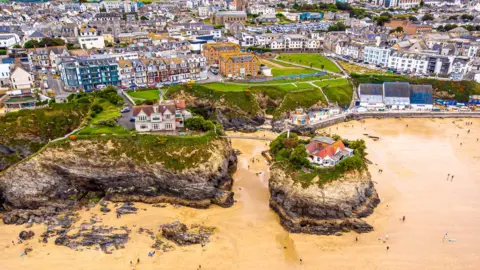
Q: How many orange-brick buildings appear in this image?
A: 2